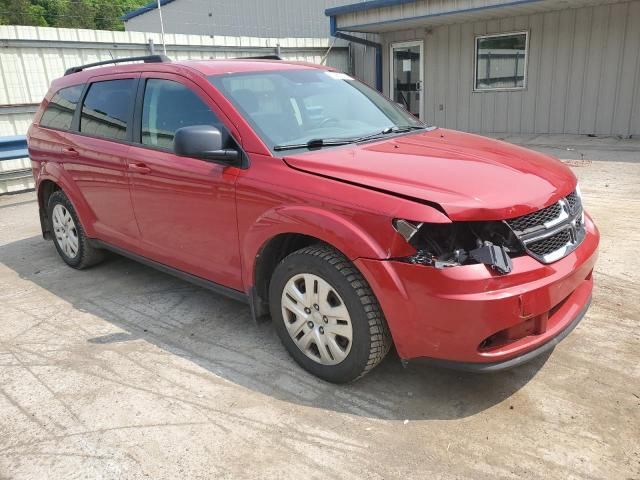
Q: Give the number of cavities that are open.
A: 1